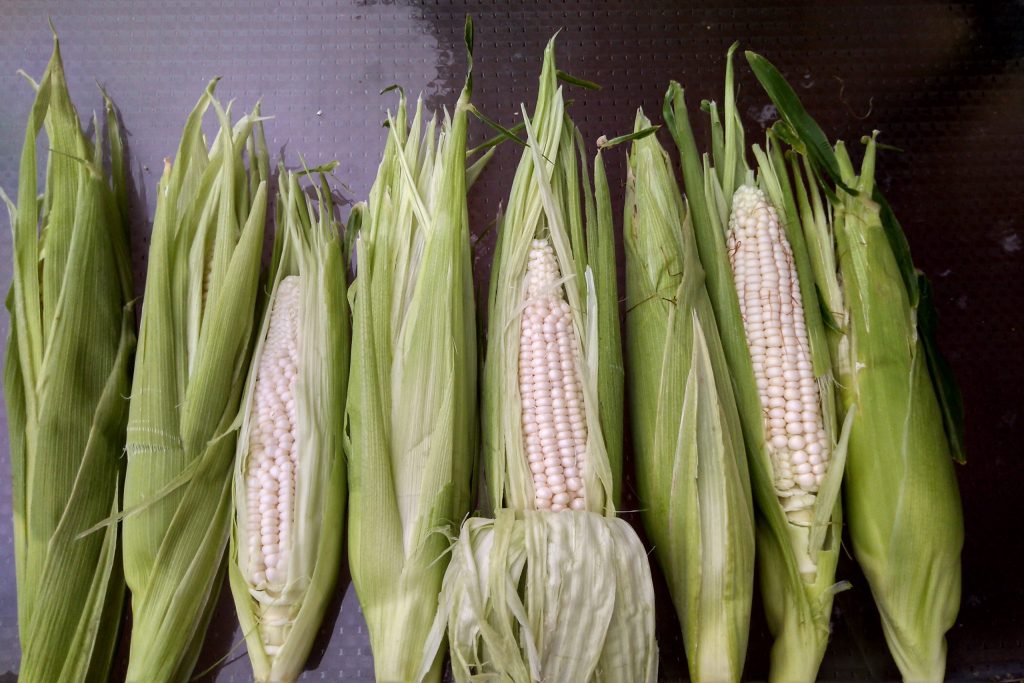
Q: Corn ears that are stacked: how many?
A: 8